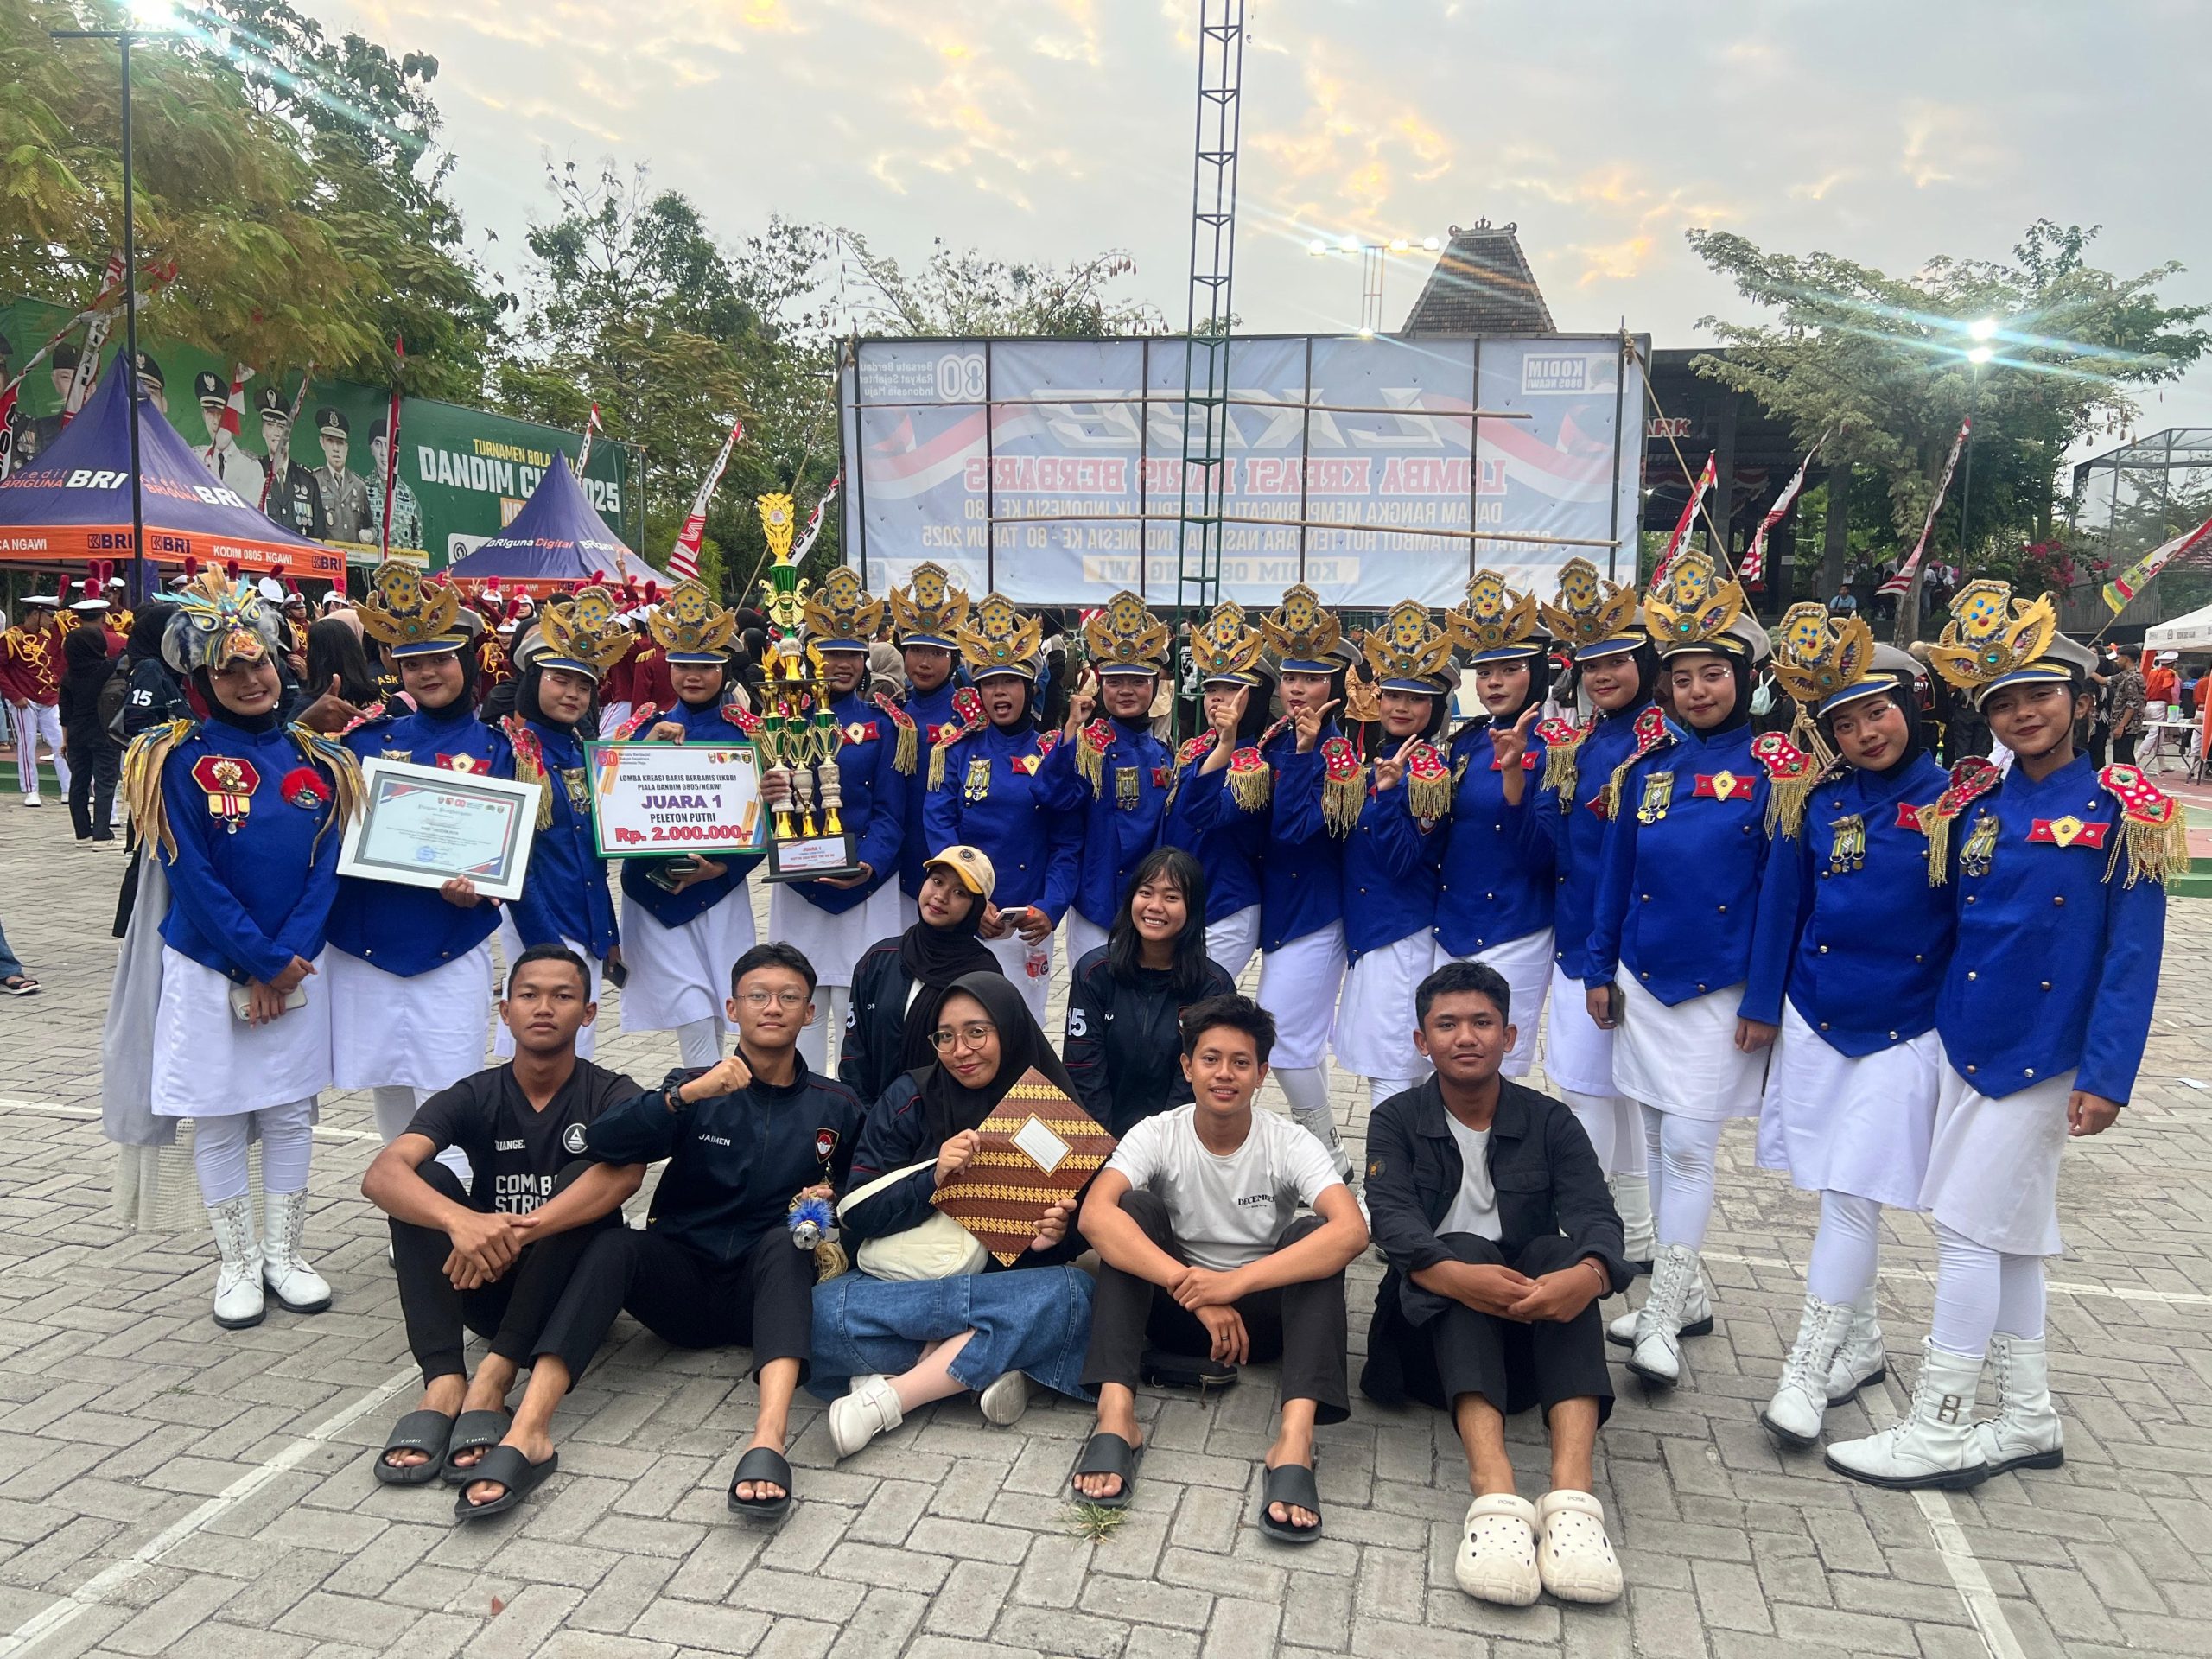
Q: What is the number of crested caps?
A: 15